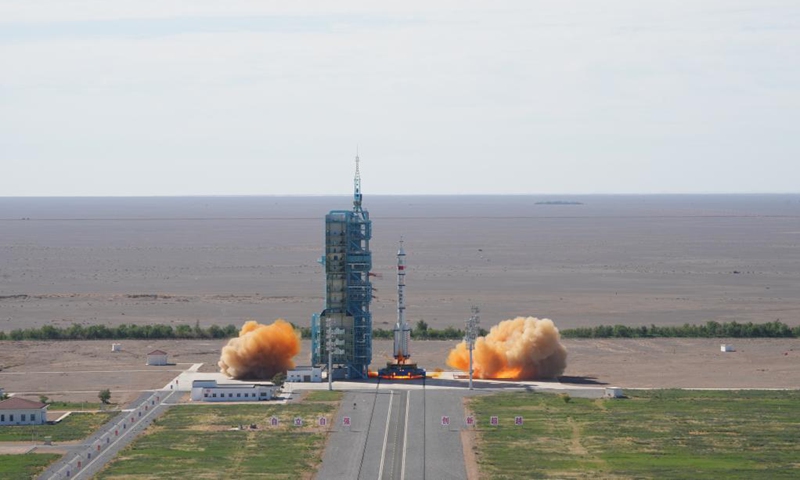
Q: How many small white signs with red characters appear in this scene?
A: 8